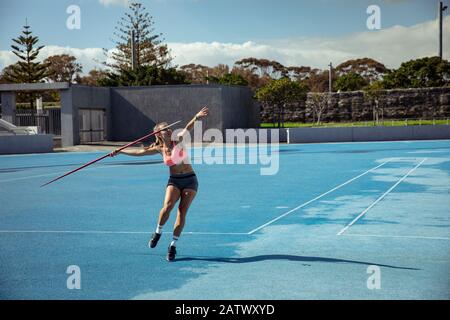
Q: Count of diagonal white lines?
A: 2